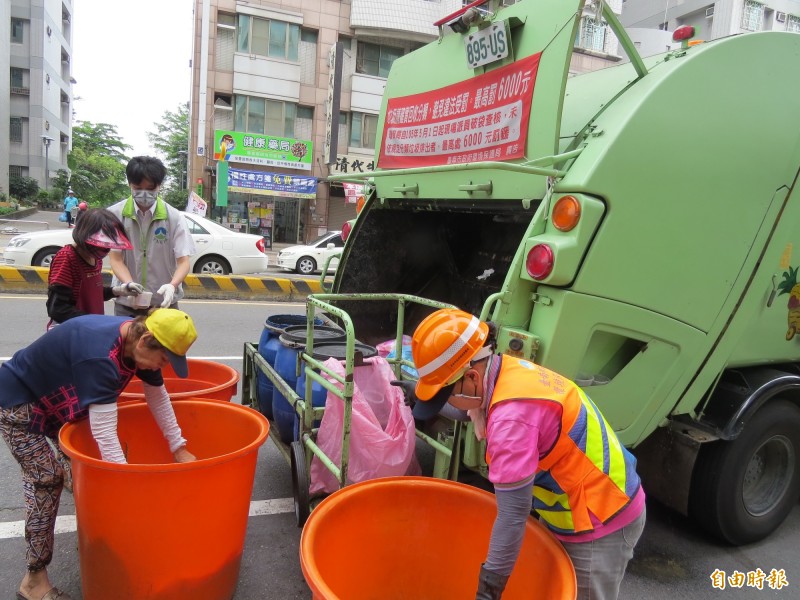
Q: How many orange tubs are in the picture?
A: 3